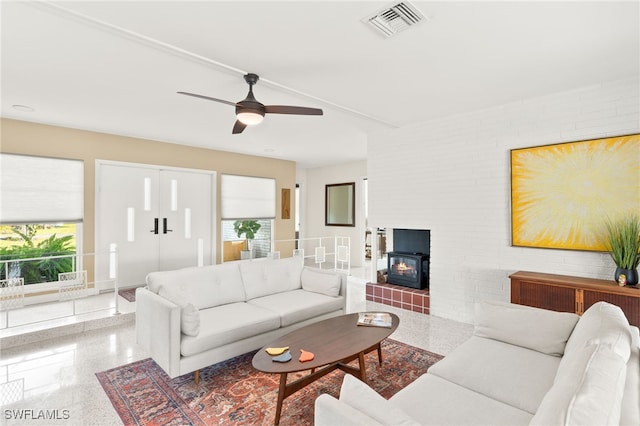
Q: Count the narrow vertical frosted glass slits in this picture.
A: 6